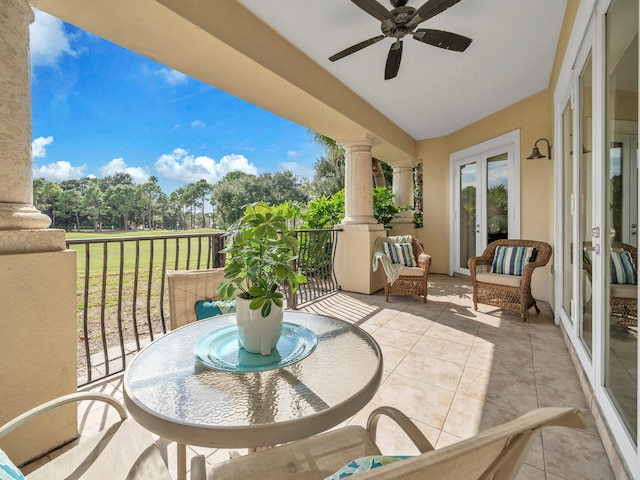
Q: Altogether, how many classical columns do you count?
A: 3